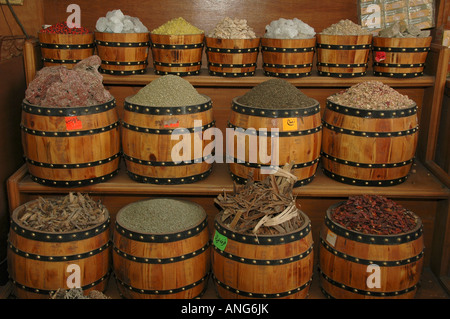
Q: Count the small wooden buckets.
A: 7